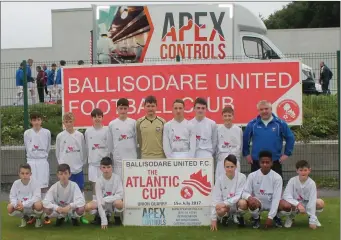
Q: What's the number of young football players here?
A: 14